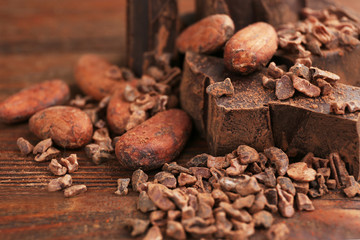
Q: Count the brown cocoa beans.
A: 7